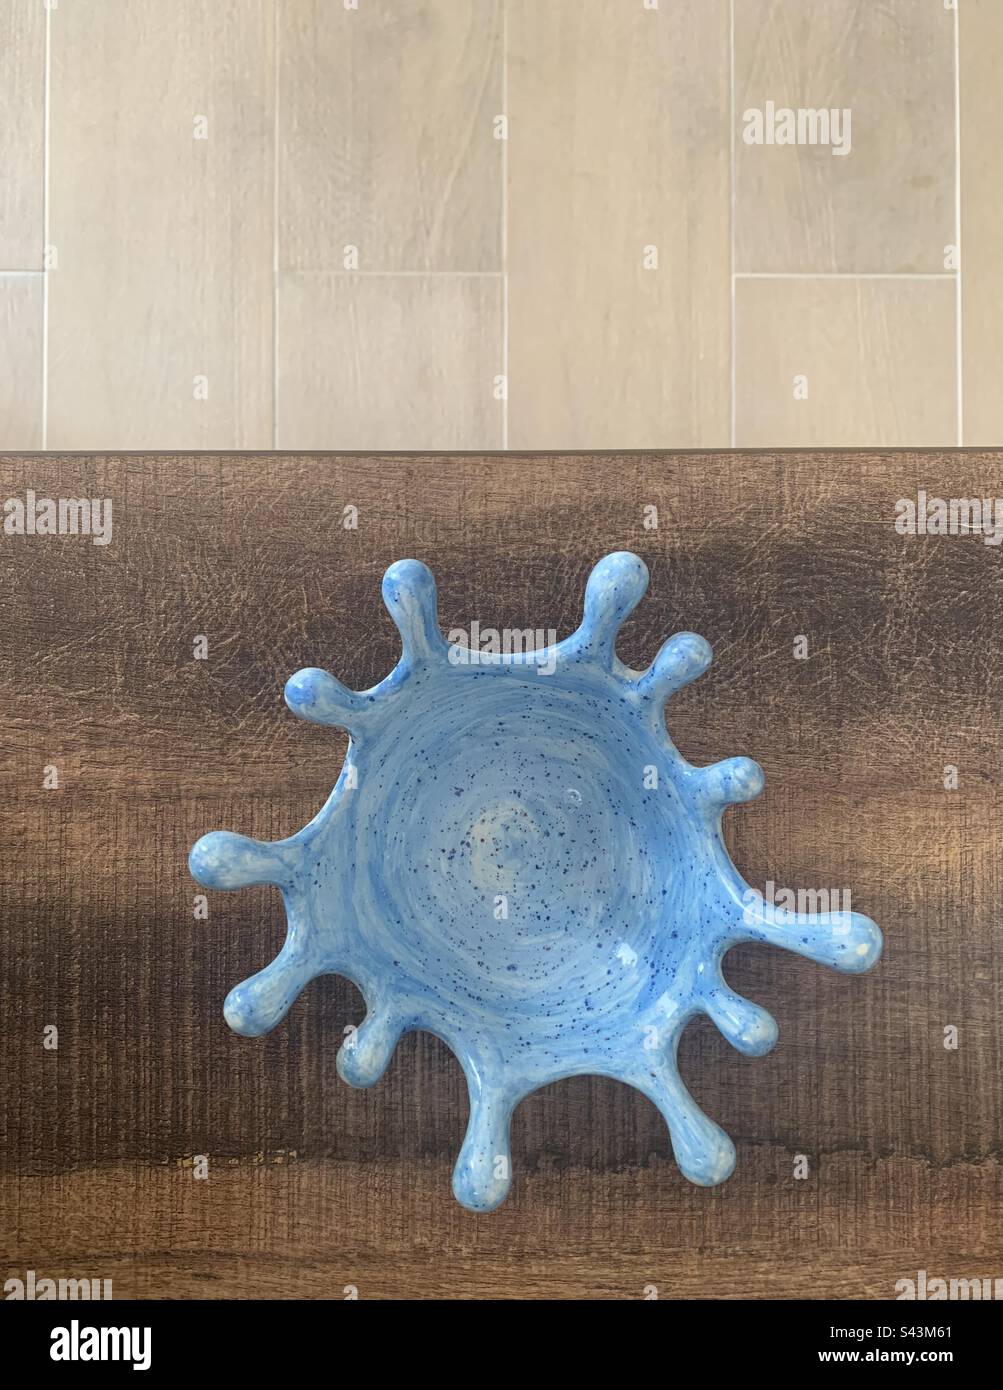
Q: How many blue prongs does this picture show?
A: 12